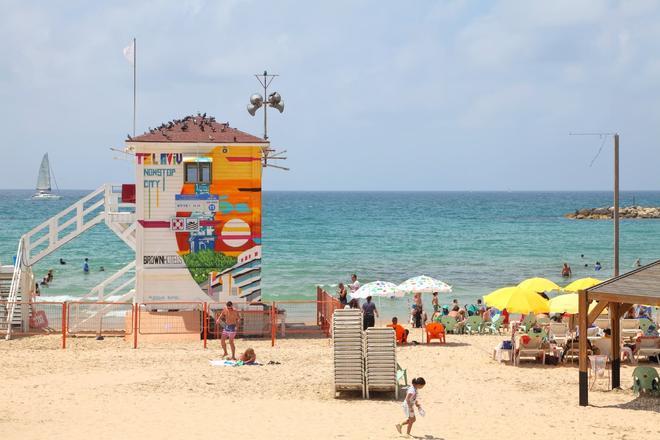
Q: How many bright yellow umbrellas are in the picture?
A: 4